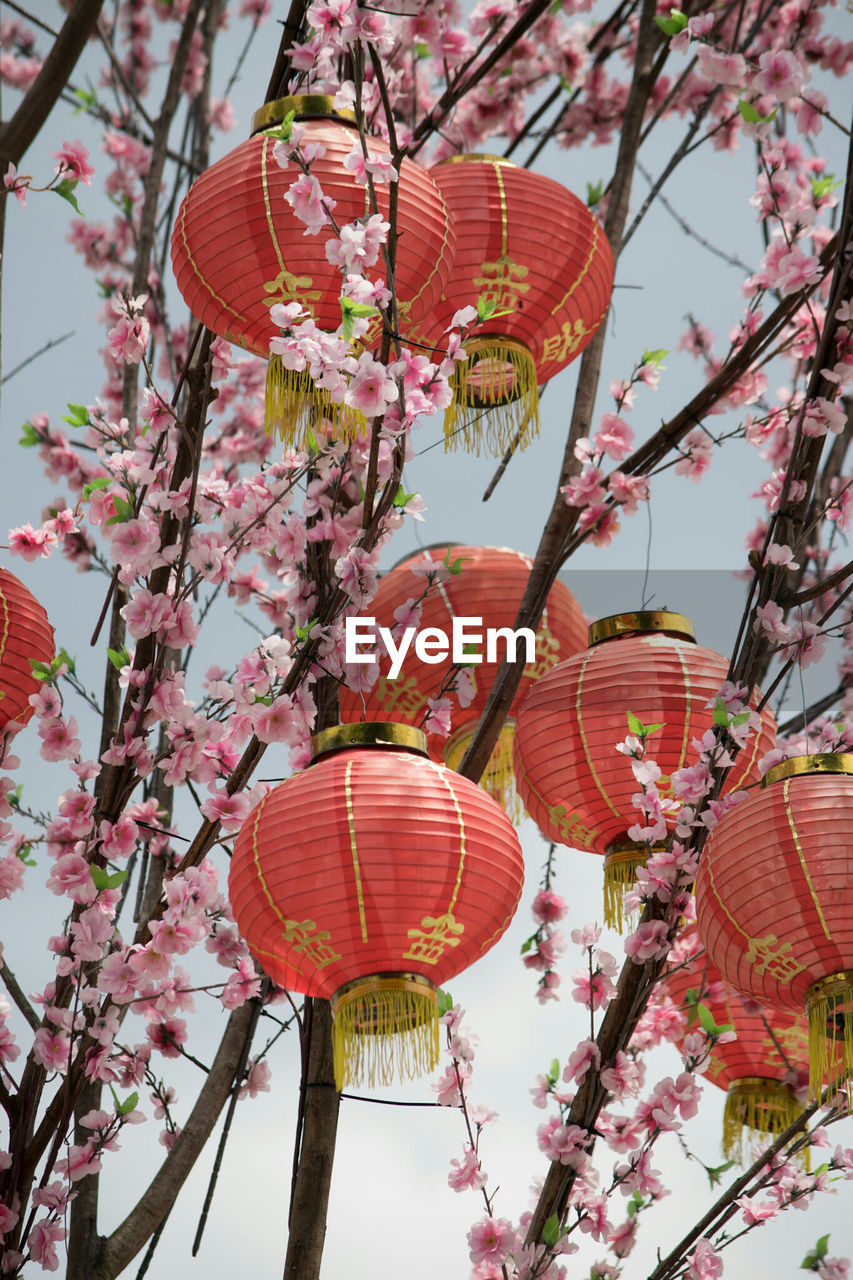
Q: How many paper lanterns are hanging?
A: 8